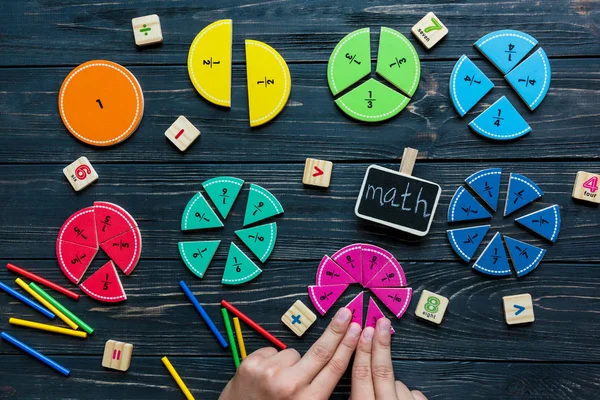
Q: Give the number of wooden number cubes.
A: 4